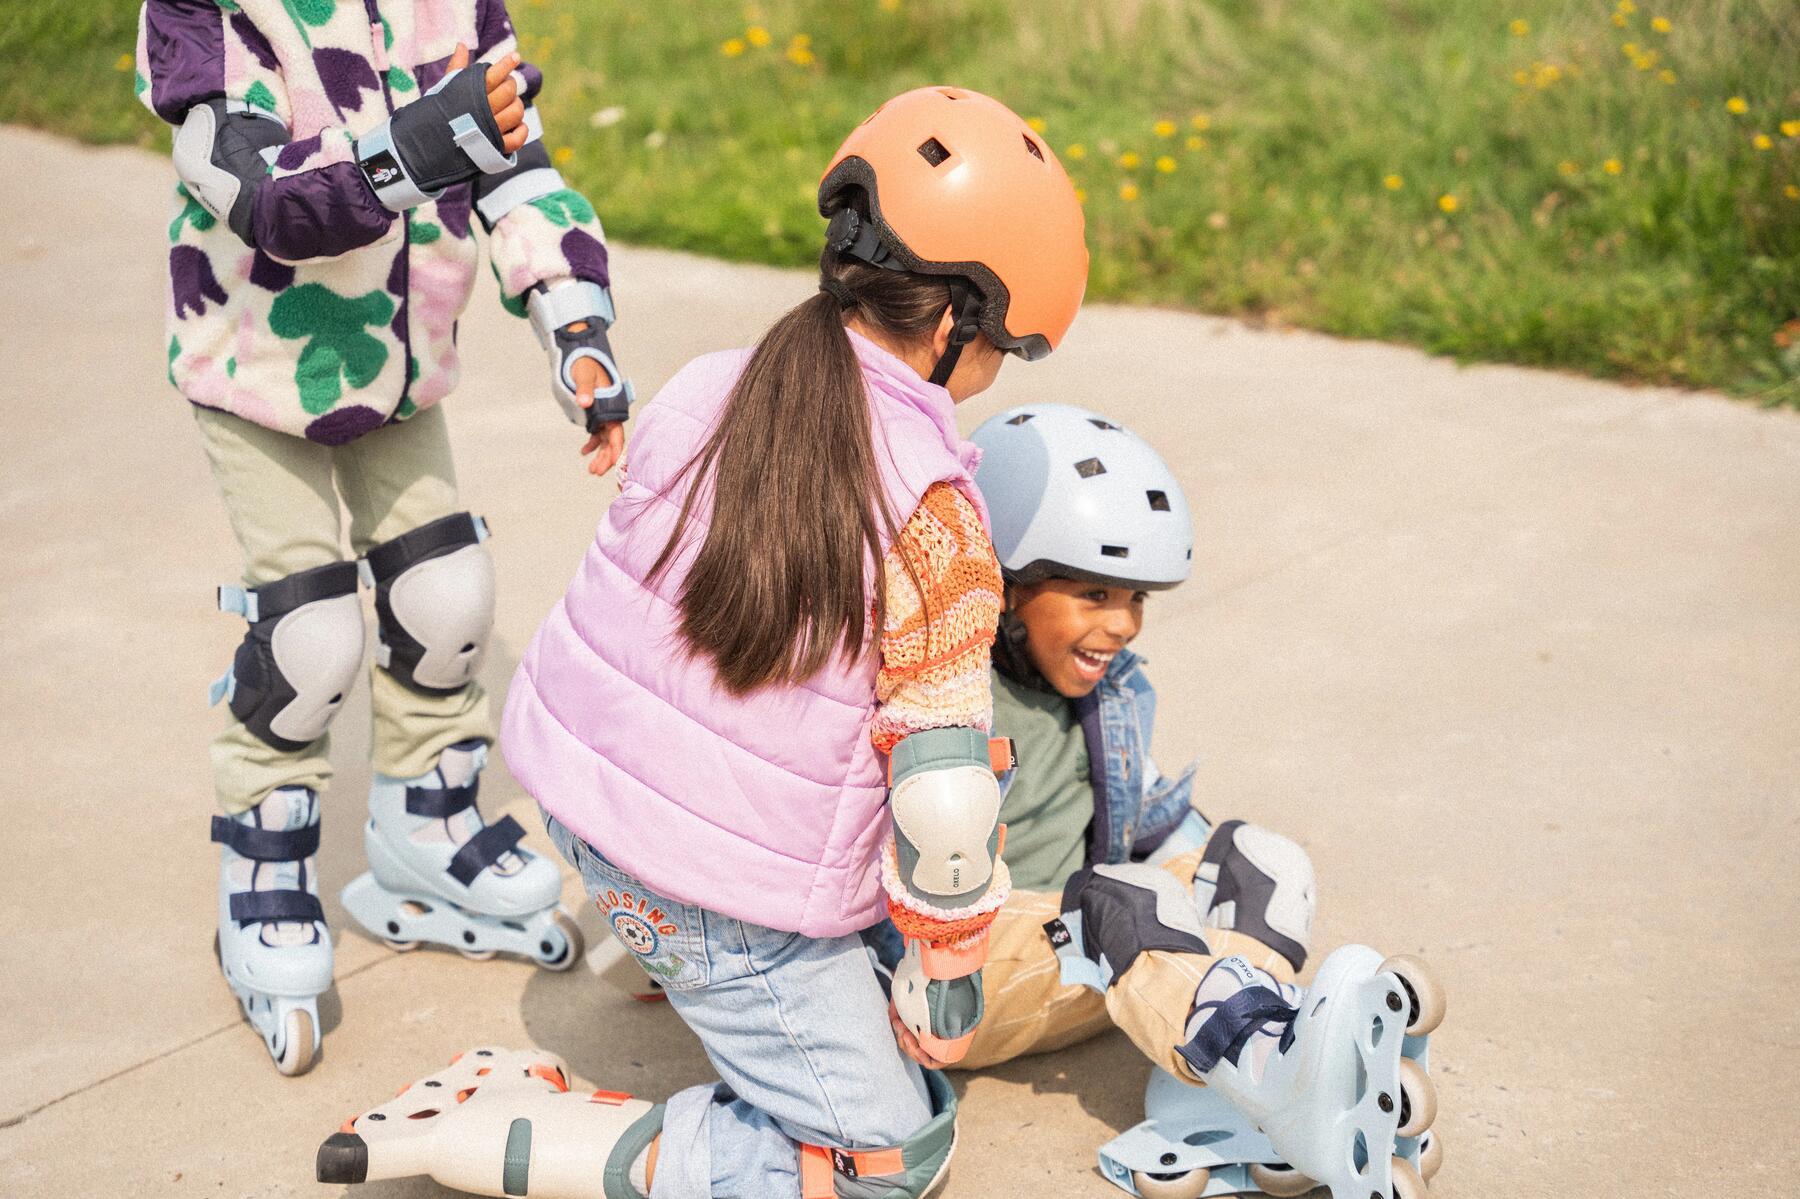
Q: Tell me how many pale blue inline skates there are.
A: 4